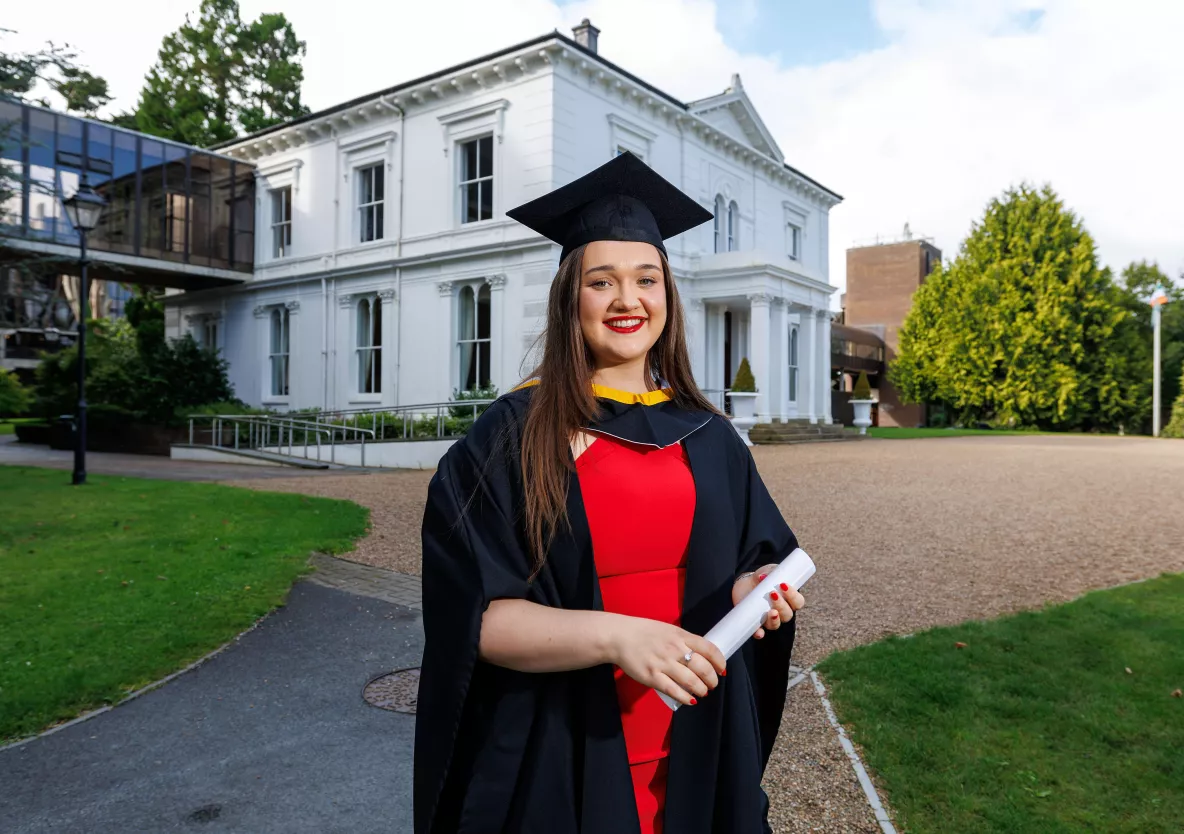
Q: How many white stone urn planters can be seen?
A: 2